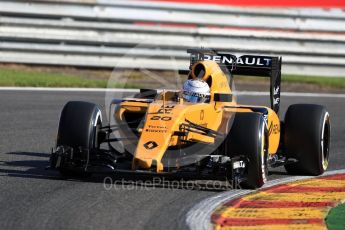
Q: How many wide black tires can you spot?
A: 3